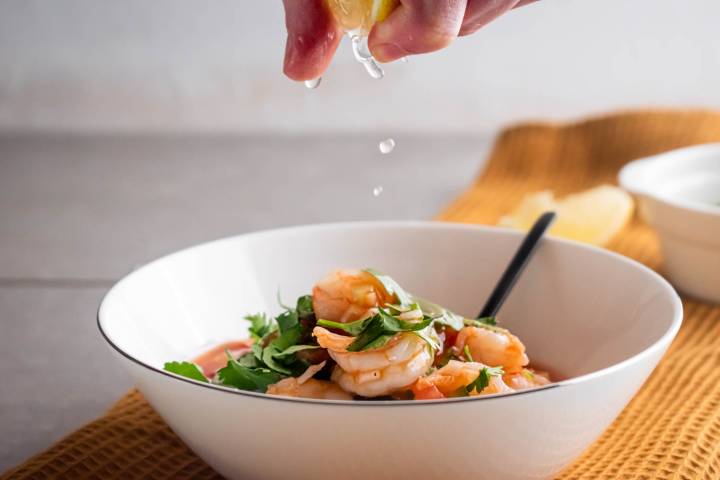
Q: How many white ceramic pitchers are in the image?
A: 0